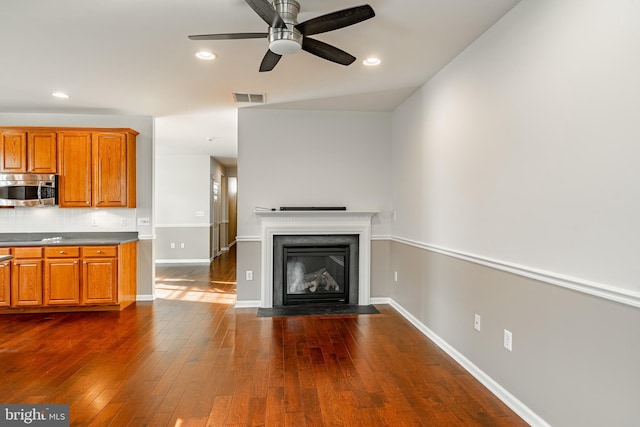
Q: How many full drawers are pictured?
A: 3